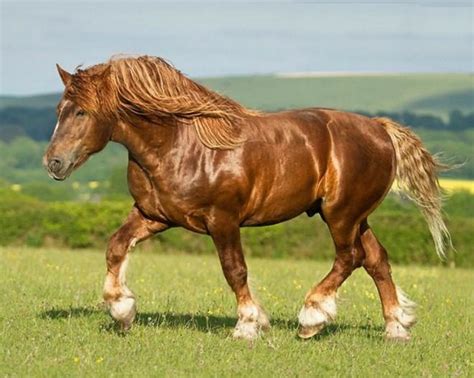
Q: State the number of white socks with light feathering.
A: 4